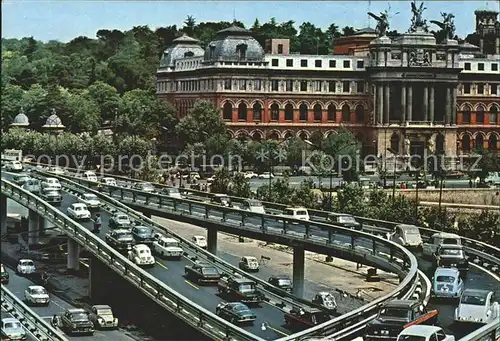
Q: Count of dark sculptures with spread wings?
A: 3